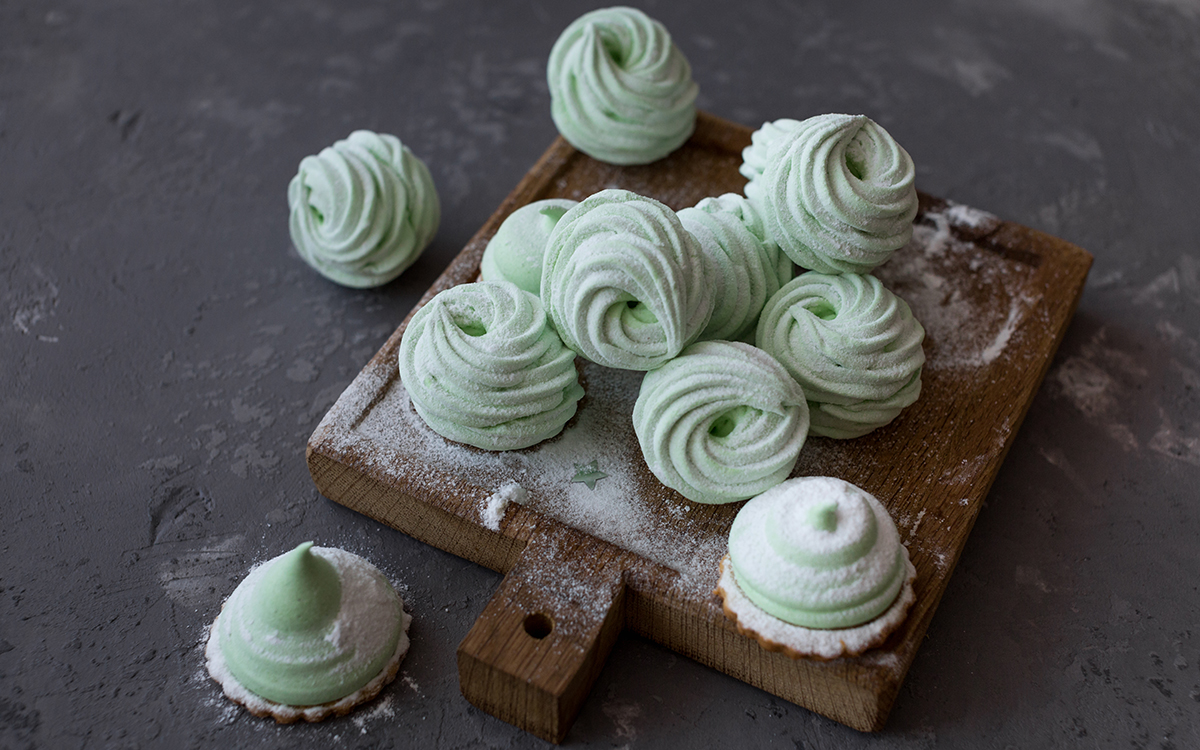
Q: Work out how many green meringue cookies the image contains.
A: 12